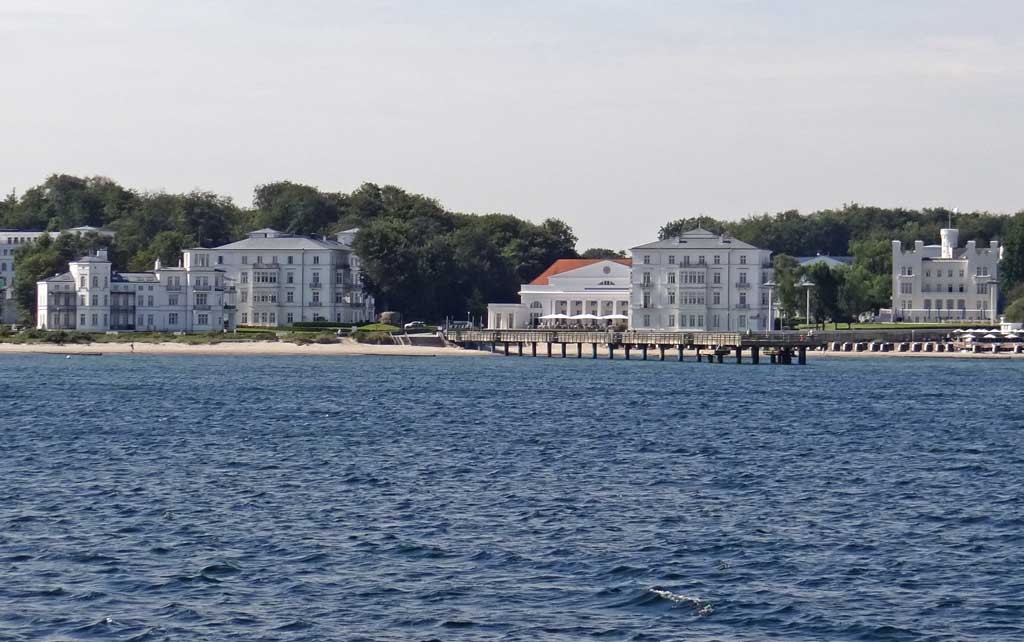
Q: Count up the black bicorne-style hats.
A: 0